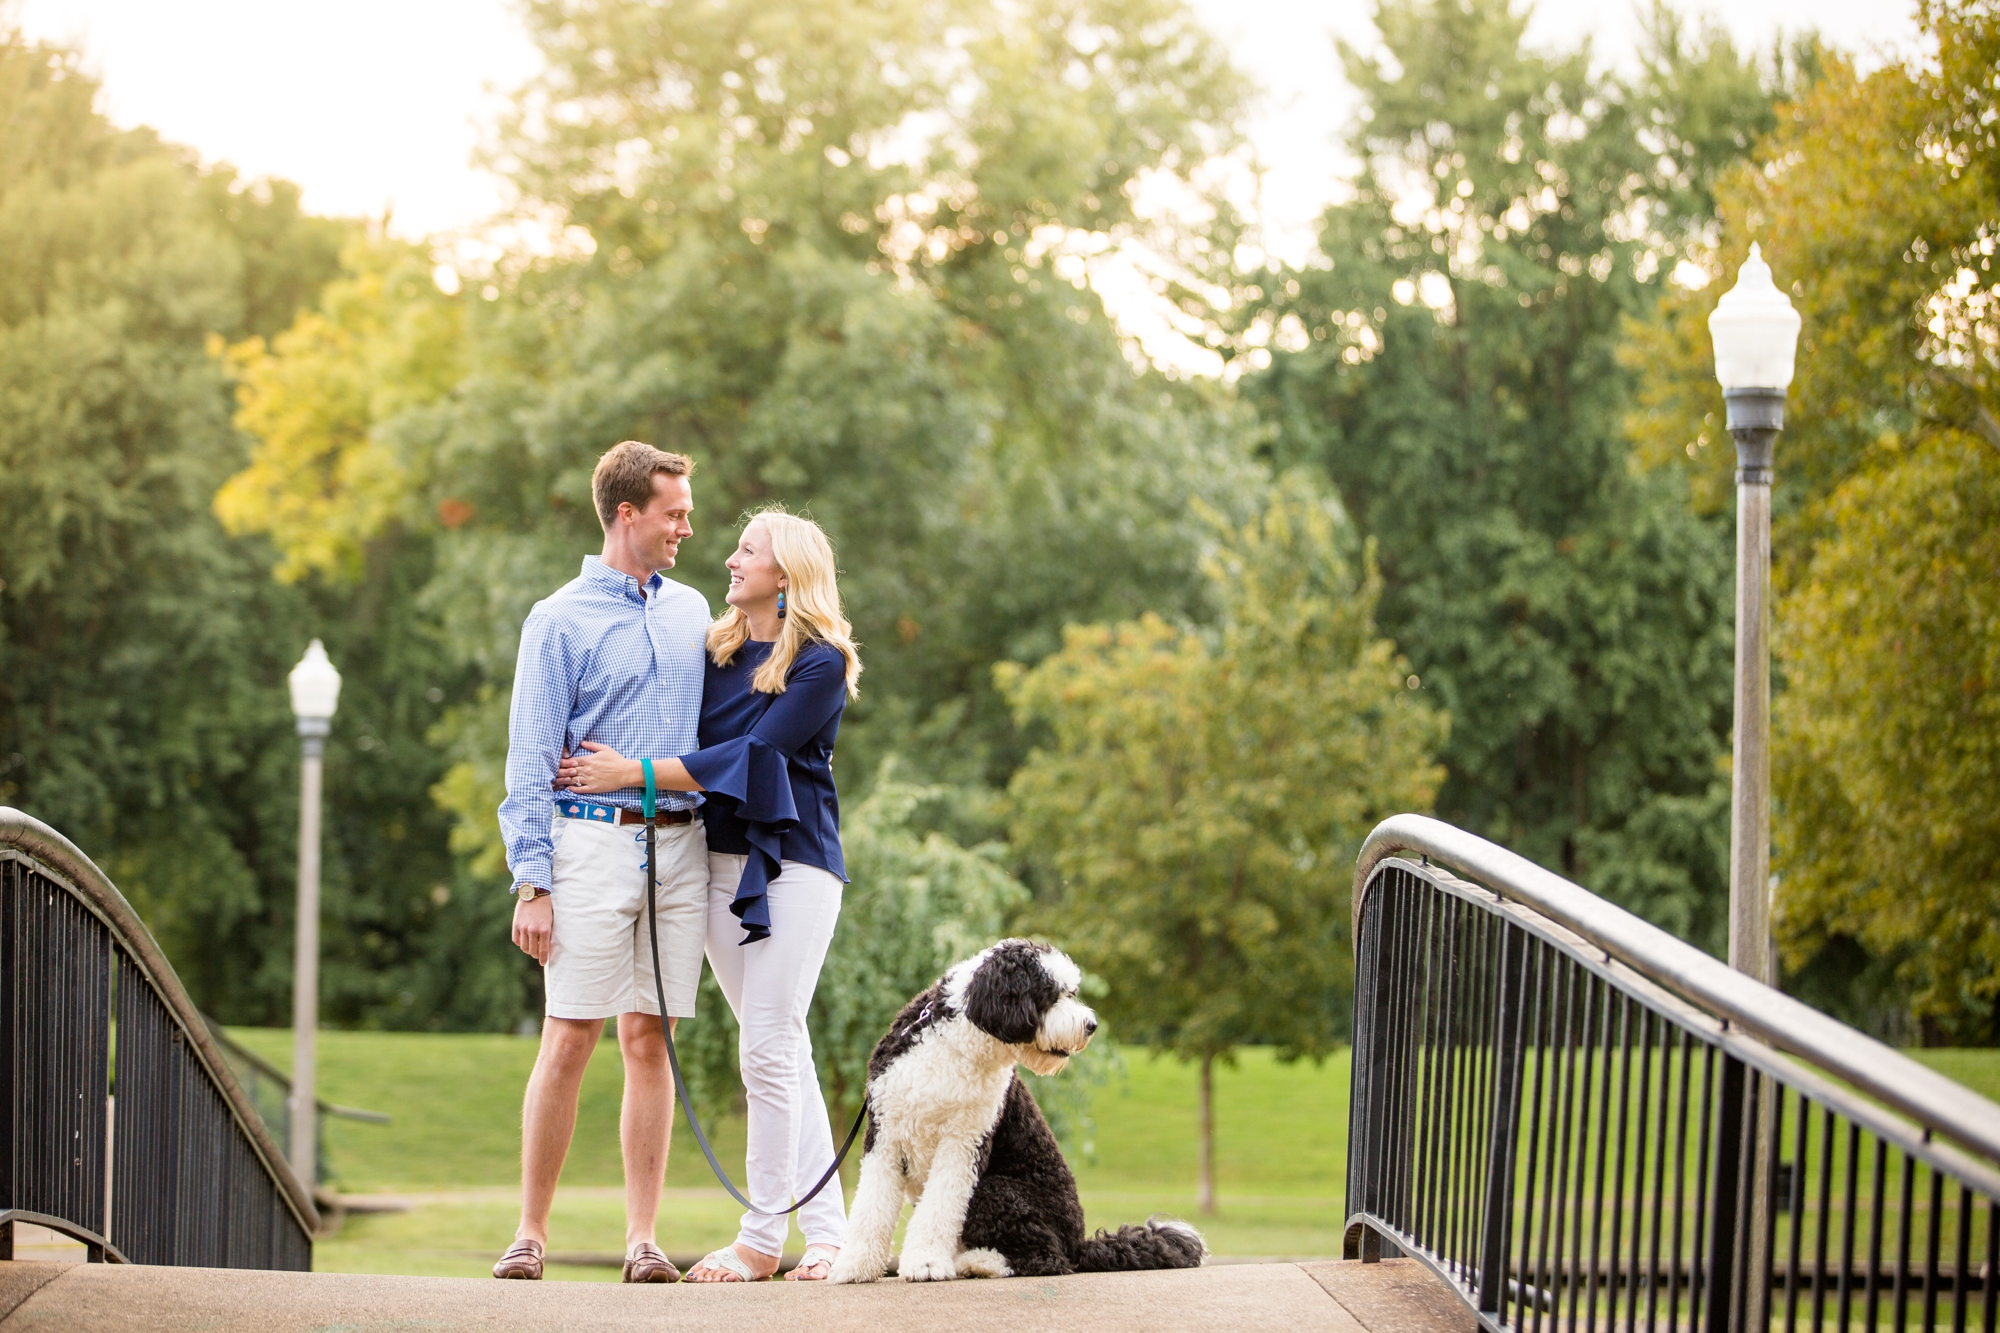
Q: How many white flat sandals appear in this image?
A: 2